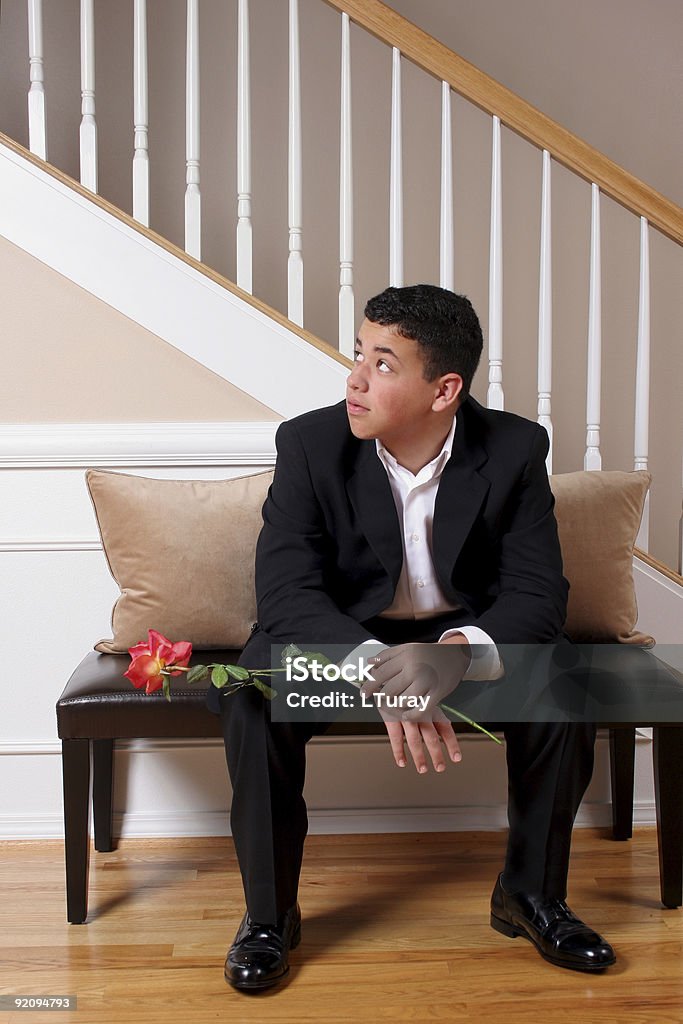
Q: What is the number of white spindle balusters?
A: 13